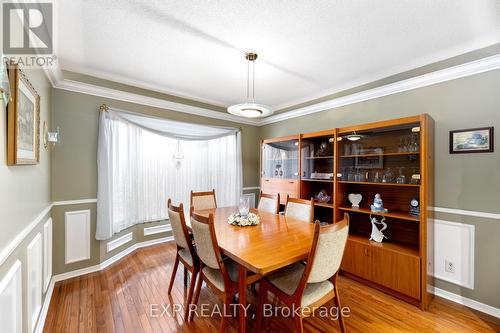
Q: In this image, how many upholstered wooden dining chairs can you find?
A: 6